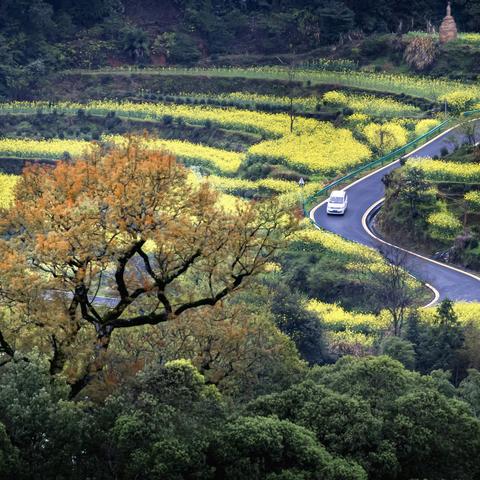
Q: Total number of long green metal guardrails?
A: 1